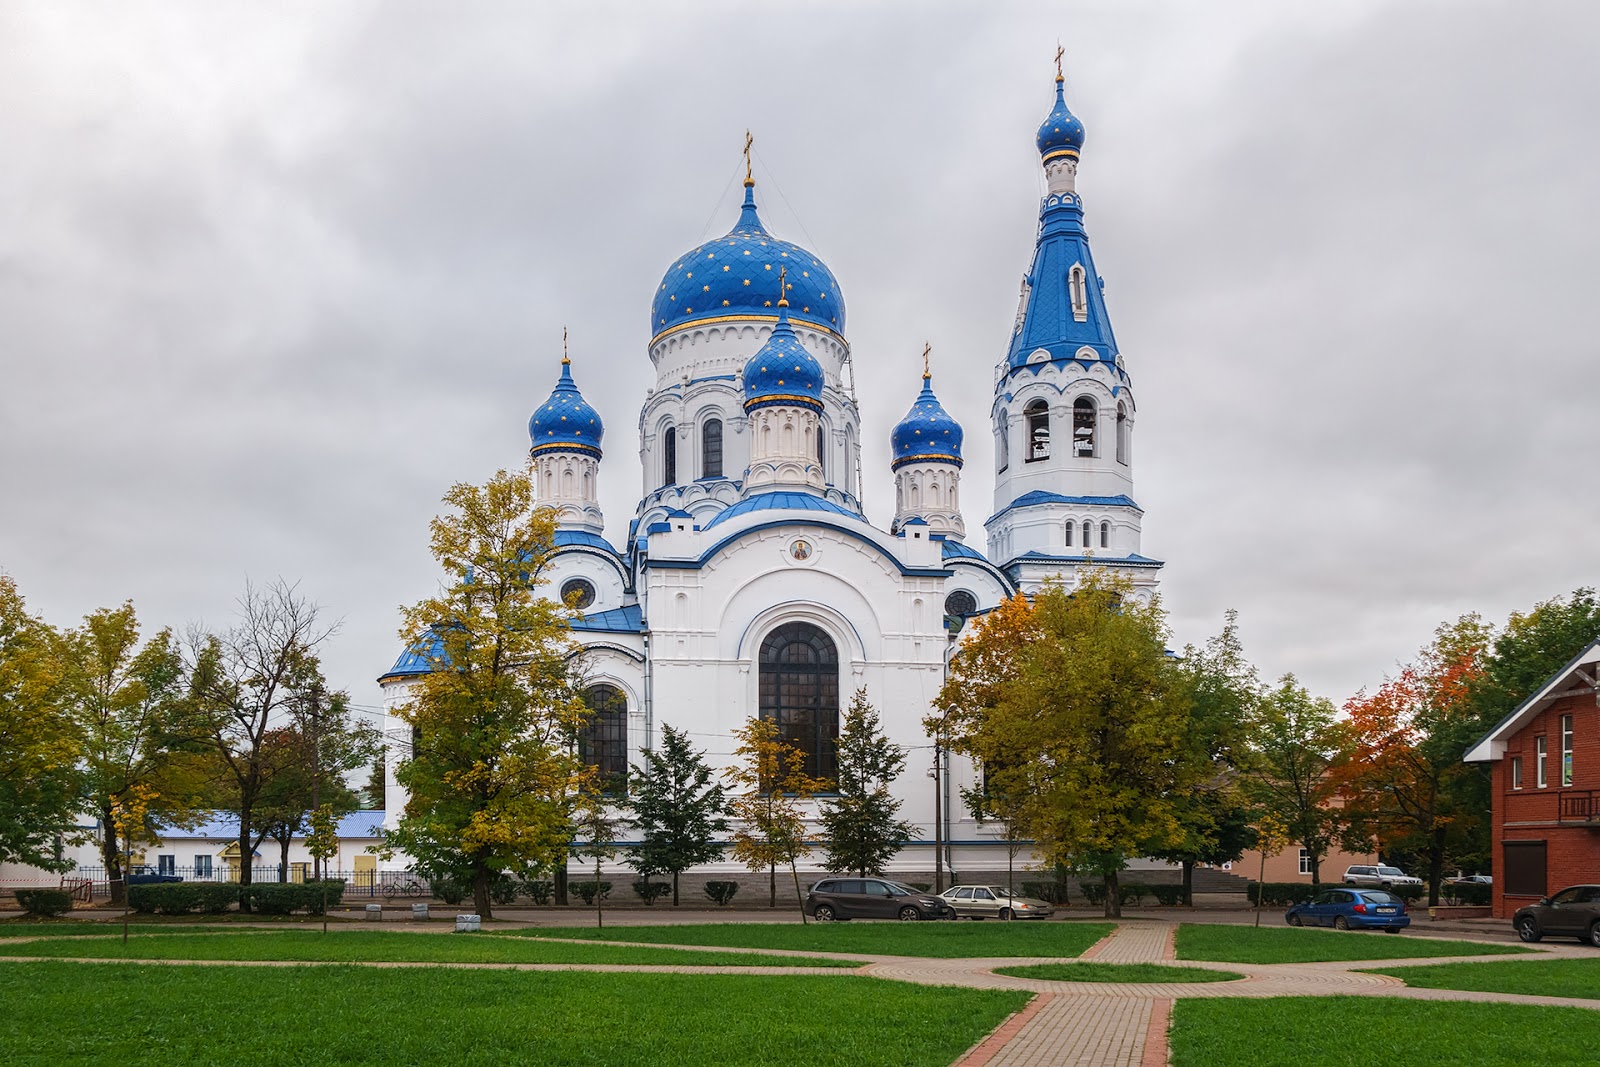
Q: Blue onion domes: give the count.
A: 5